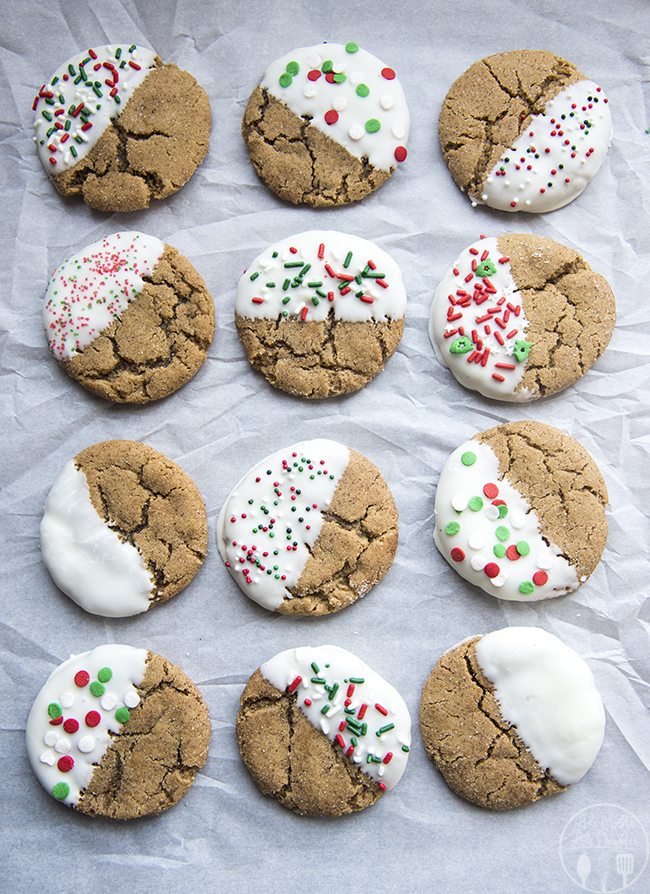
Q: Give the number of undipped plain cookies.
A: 0